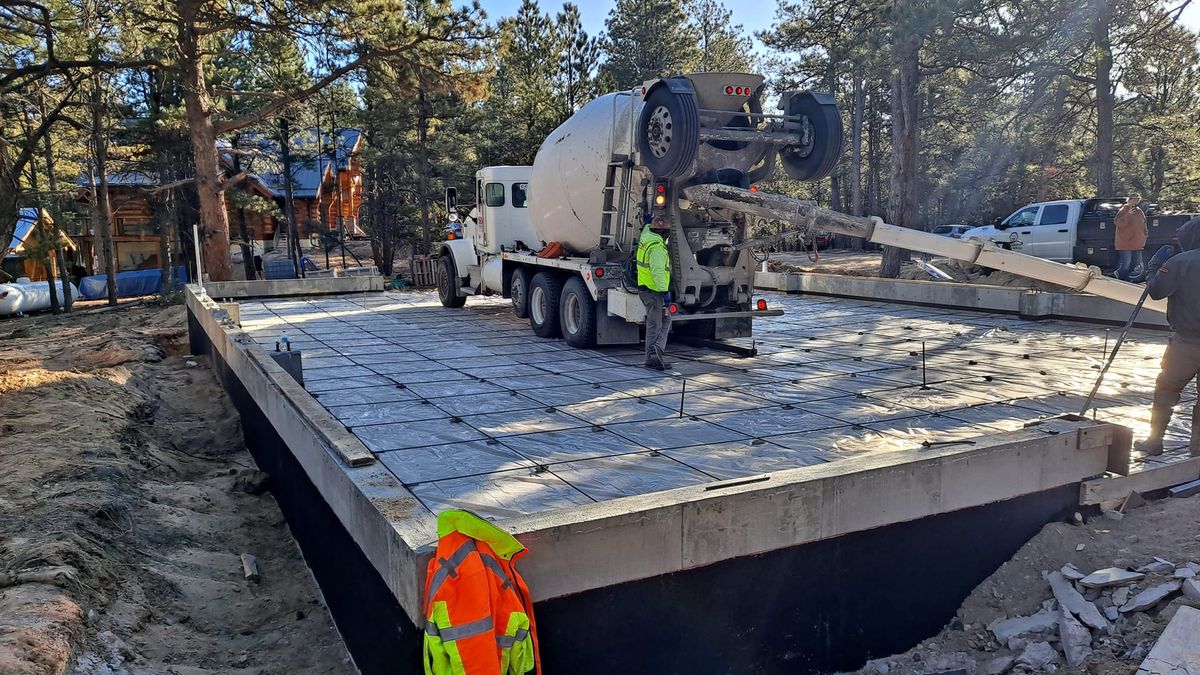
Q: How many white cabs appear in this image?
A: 2